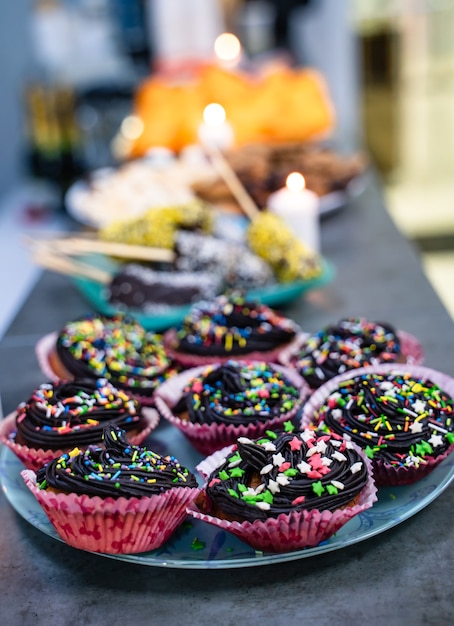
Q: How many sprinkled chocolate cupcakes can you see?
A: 8